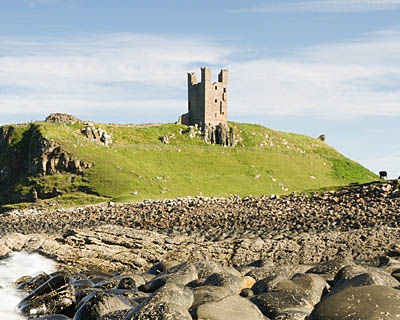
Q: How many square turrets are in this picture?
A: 3